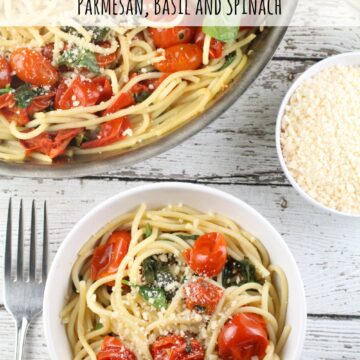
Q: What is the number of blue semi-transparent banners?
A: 0